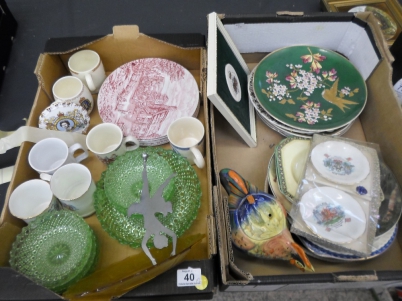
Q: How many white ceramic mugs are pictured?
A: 7